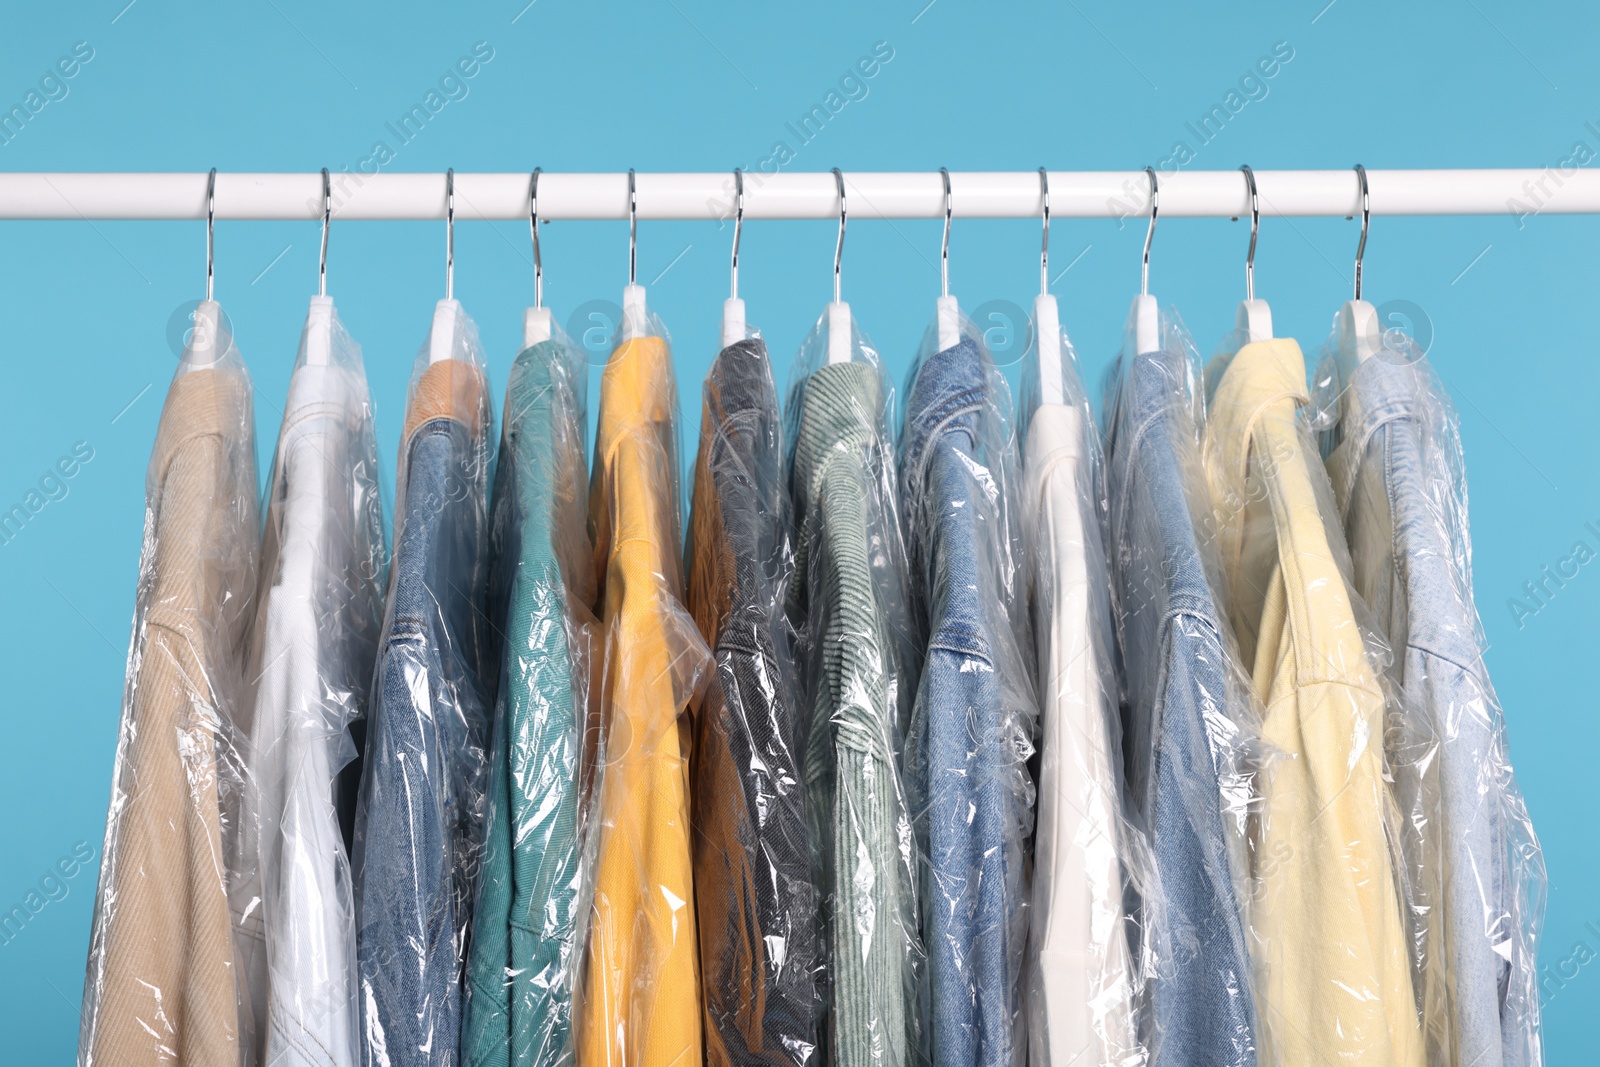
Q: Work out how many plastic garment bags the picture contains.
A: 12